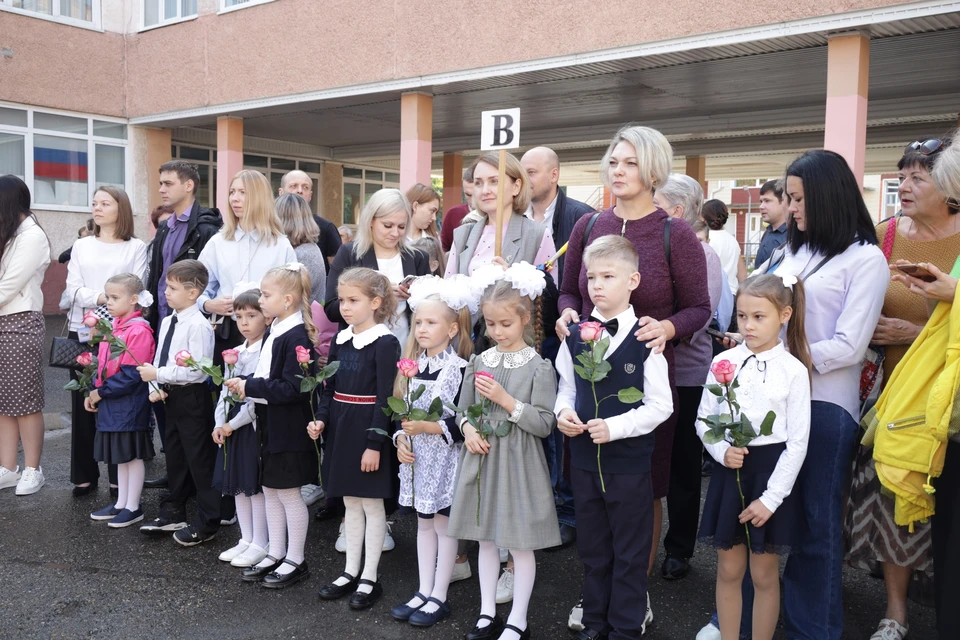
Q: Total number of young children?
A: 9